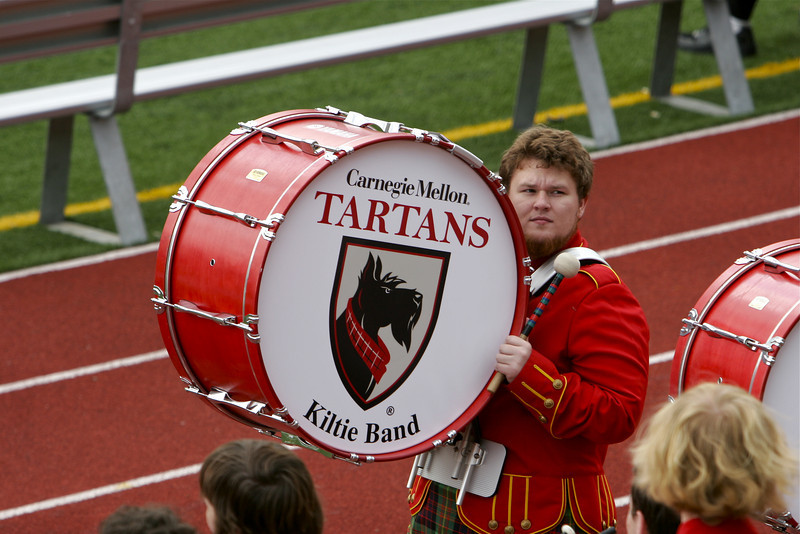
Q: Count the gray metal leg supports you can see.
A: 6